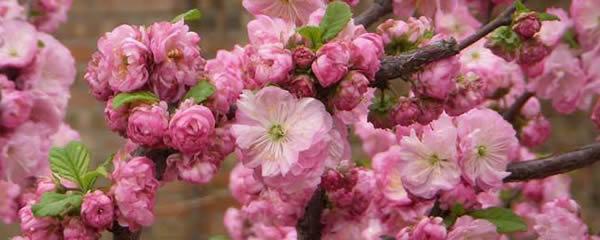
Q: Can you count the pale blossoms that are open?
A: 3